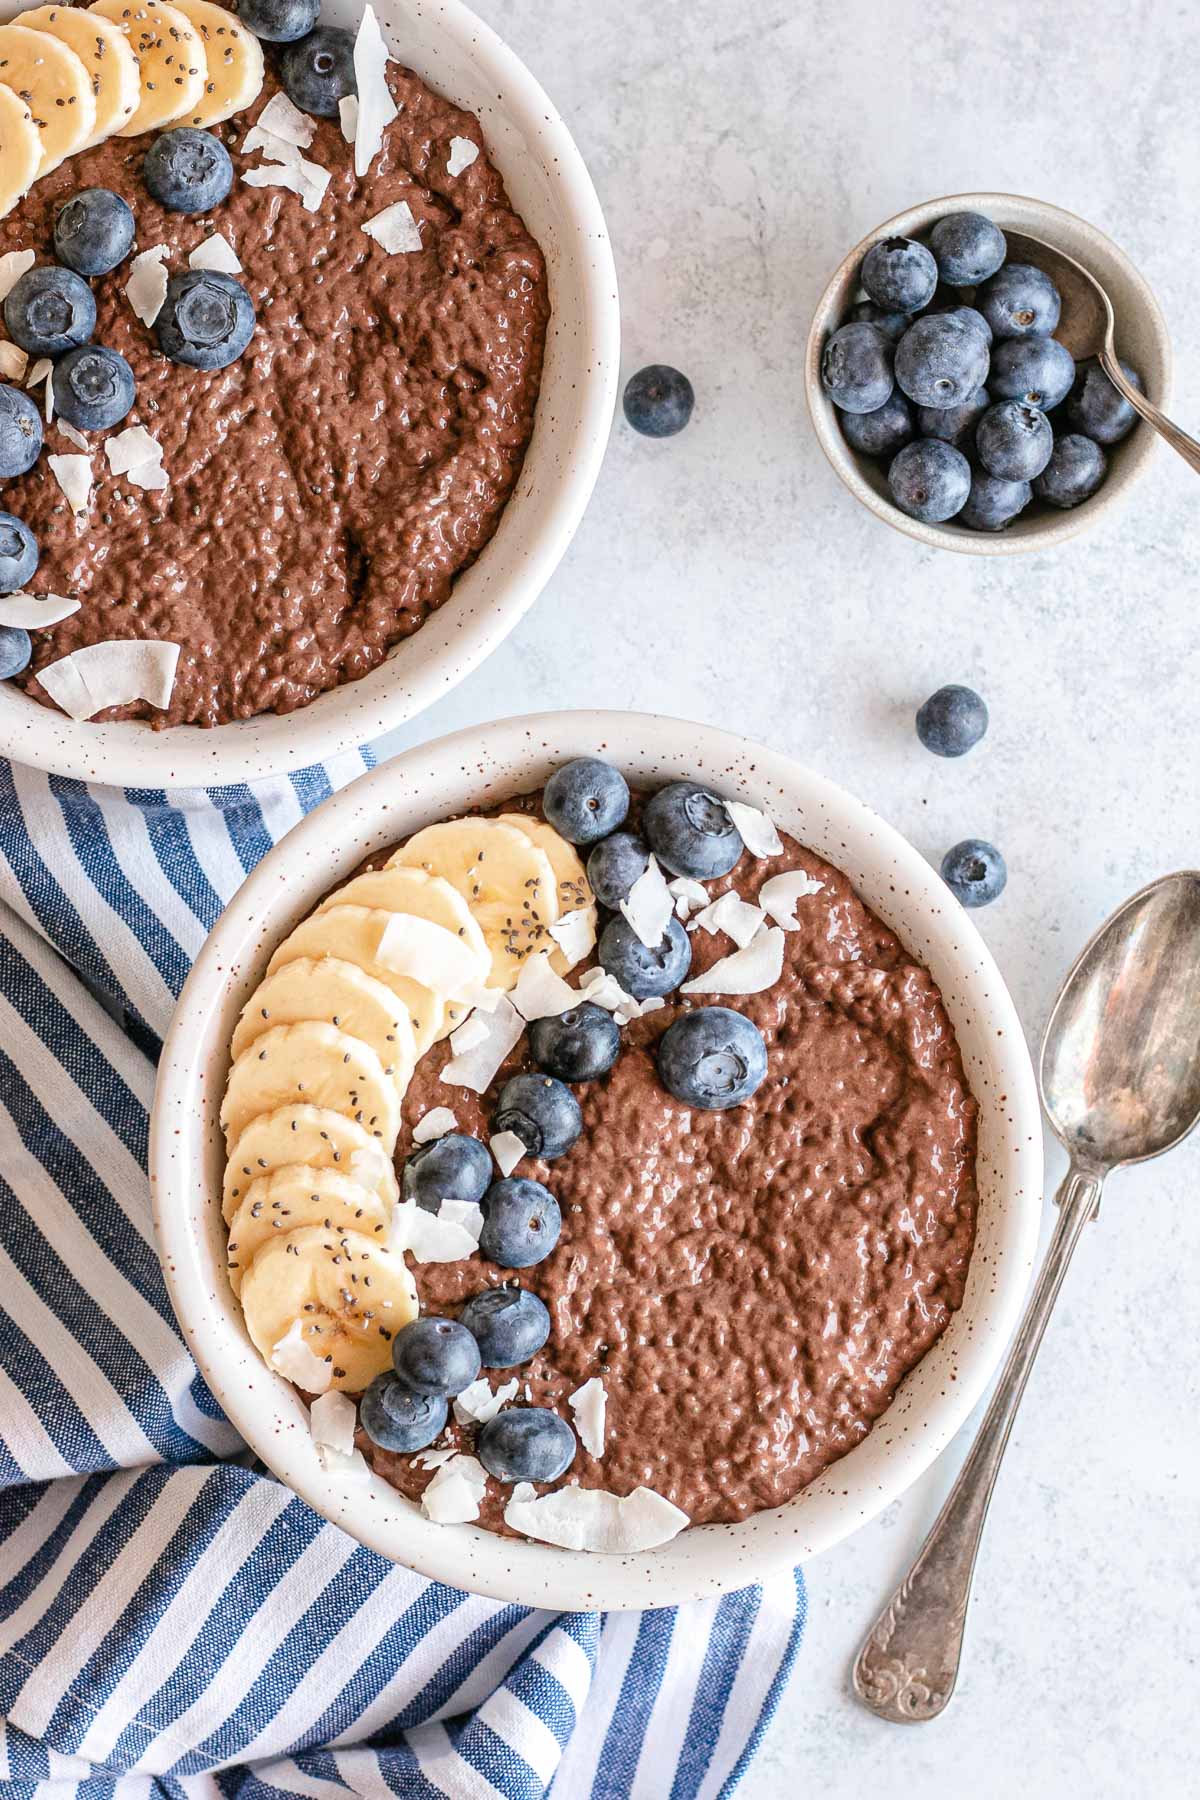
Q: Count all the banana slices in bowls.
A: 14